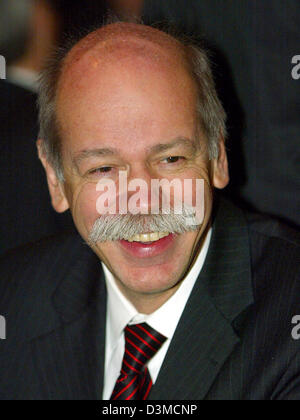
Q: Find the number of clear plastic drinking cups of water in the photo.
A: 0